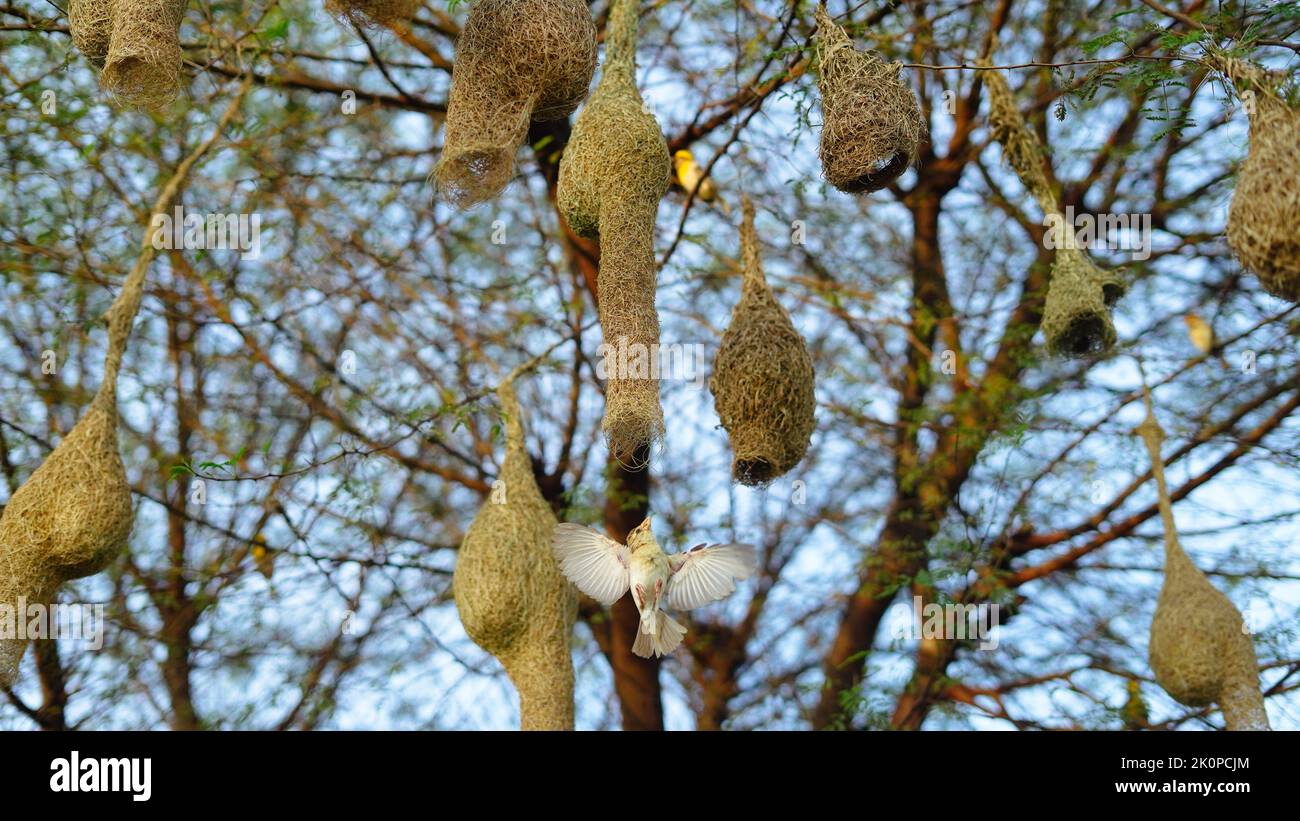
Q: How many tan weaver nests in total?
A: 11